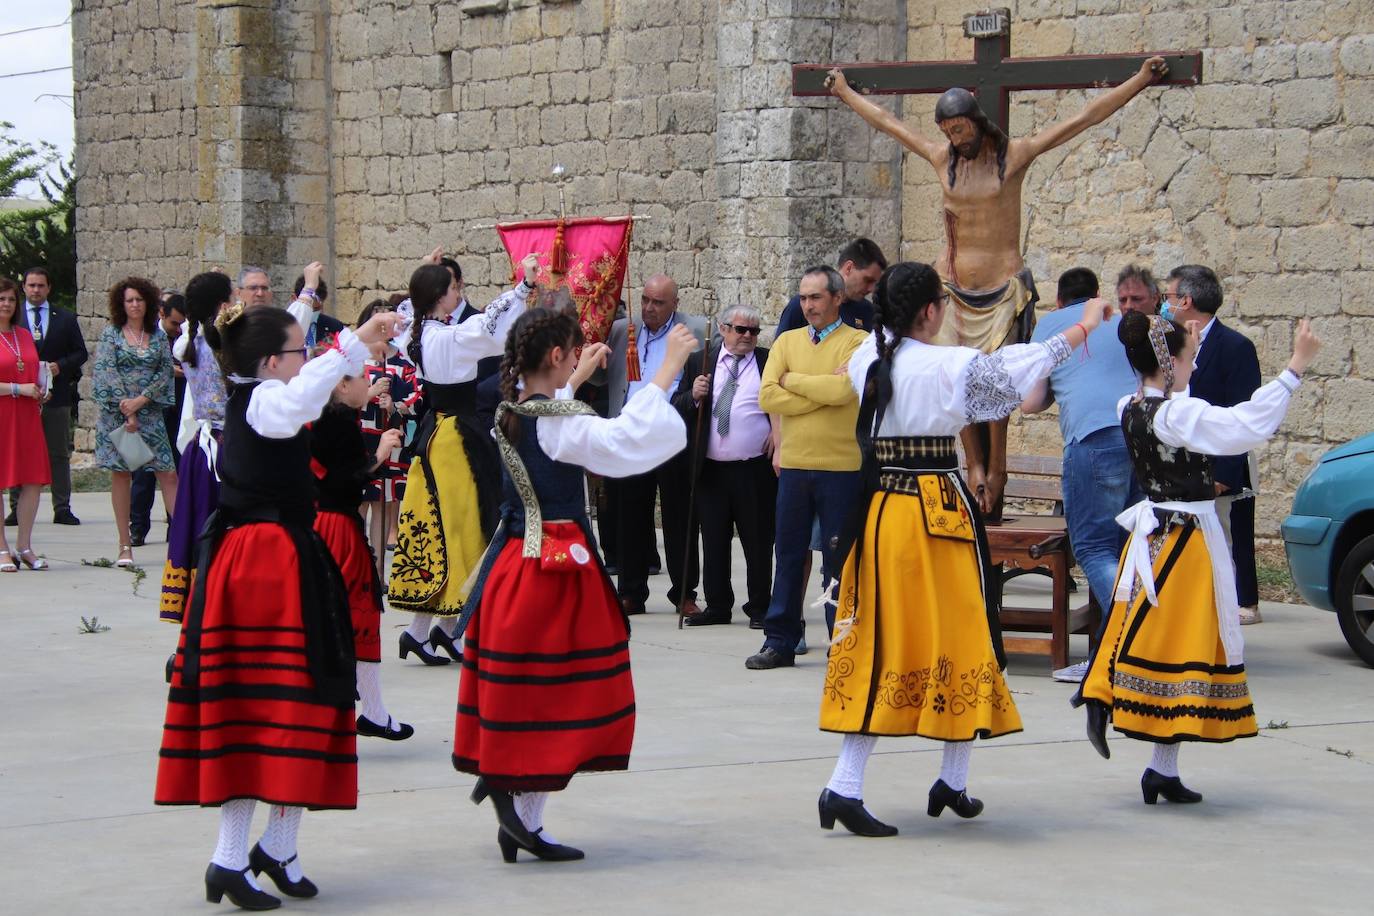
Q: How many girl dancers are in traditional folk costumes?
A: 7